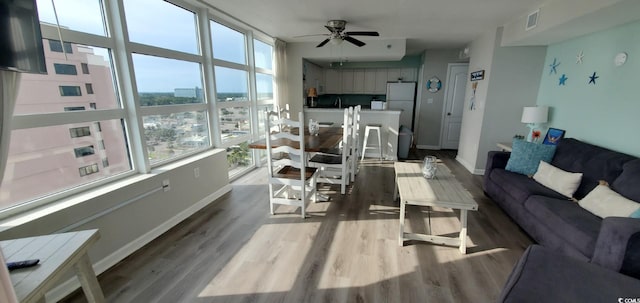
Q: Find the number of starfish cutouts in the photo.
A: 4